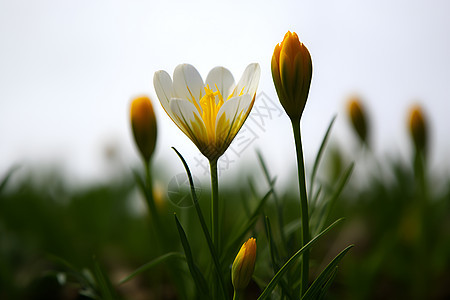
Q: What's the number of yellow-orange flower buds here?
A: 5